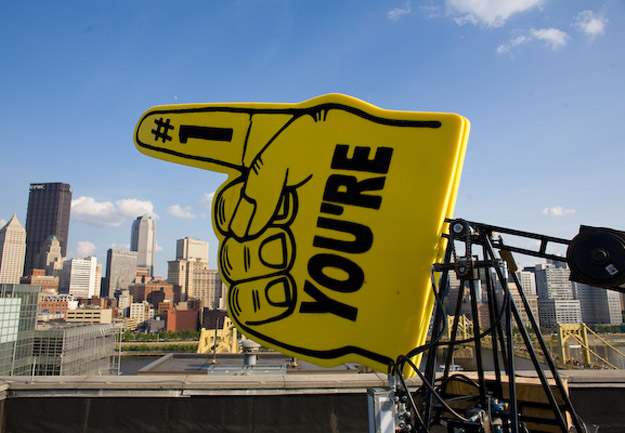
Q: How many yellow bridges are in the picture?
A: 2